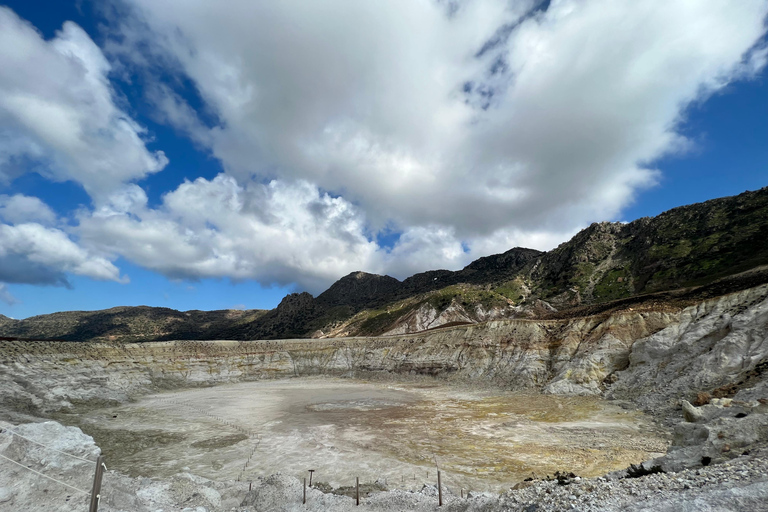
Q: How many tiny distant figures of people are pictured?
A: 0